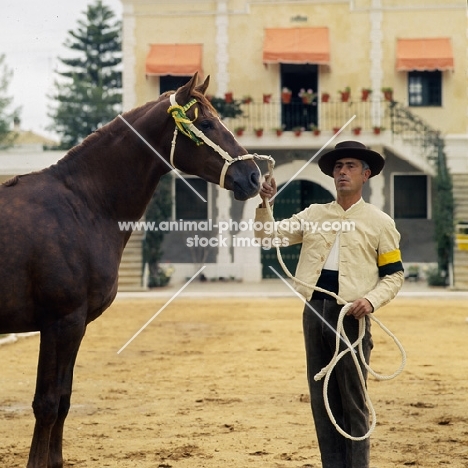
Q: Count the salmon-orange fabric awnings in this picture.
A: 3